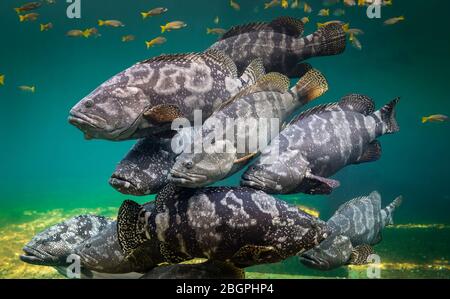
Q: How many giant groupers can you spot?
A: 9